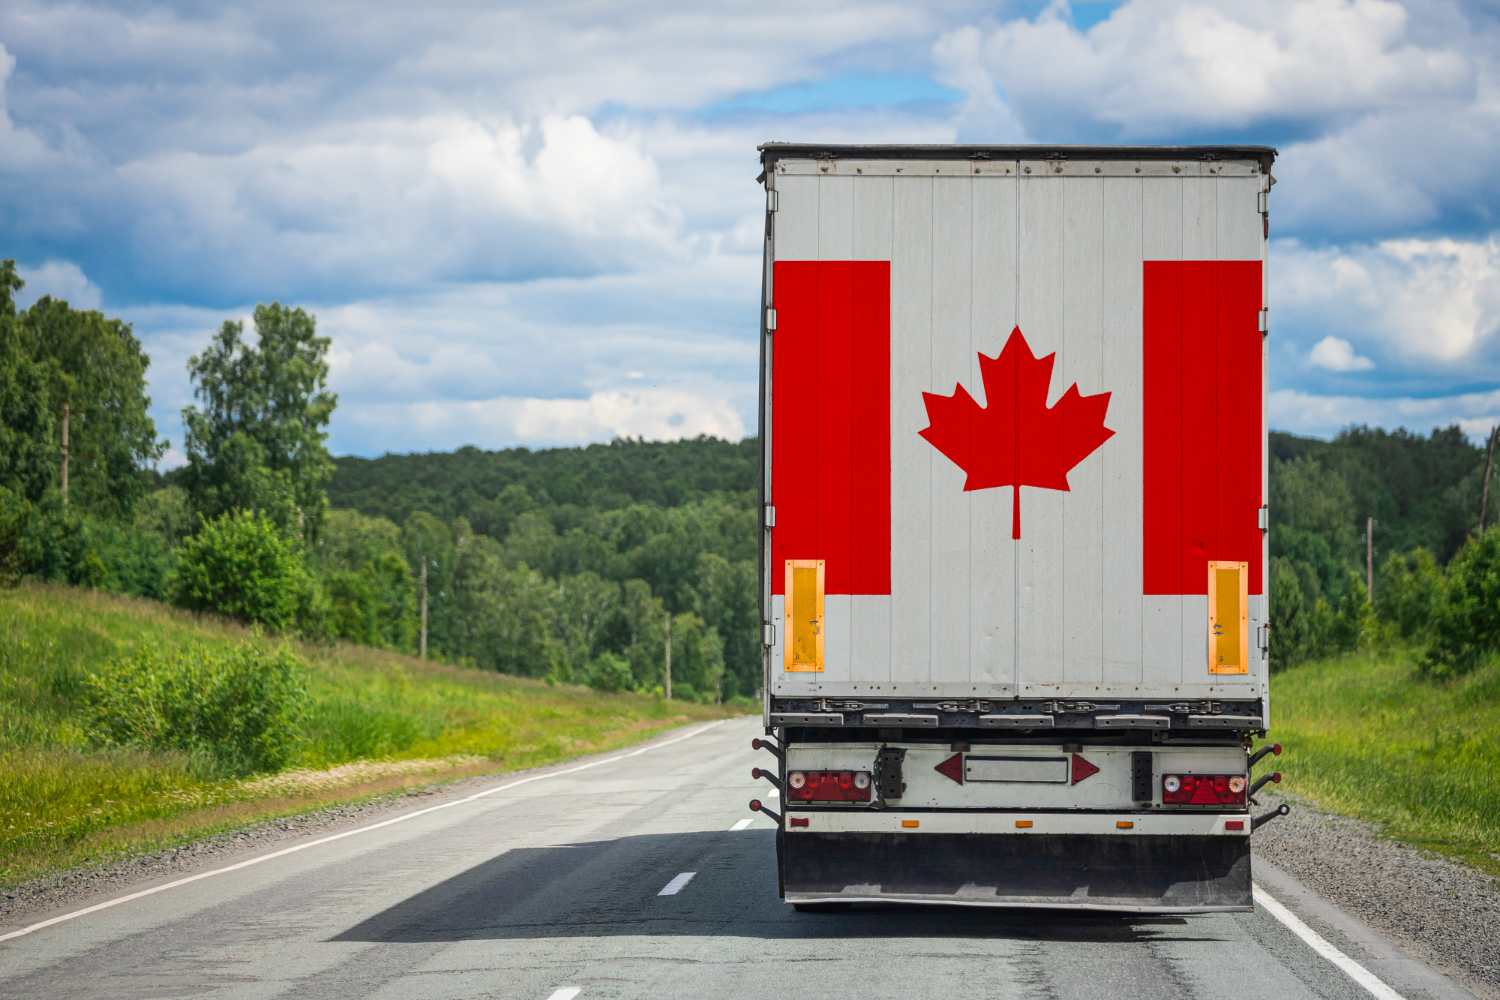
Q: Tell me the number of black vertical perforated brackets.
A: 2